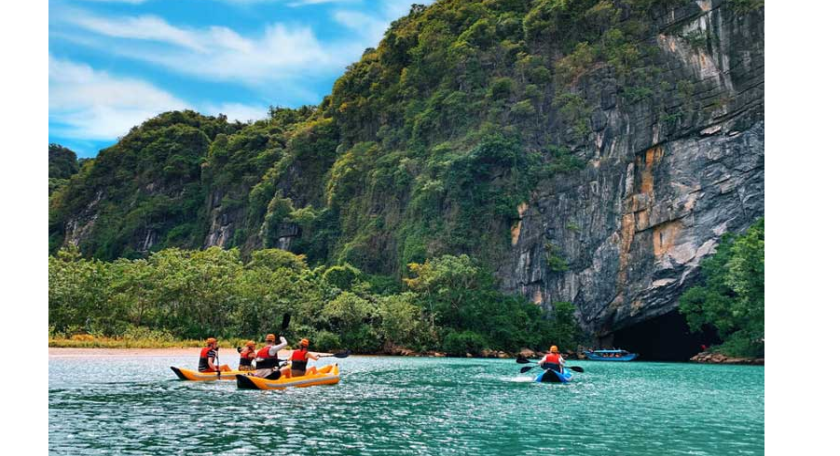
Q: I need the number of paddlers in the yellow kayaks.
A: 4